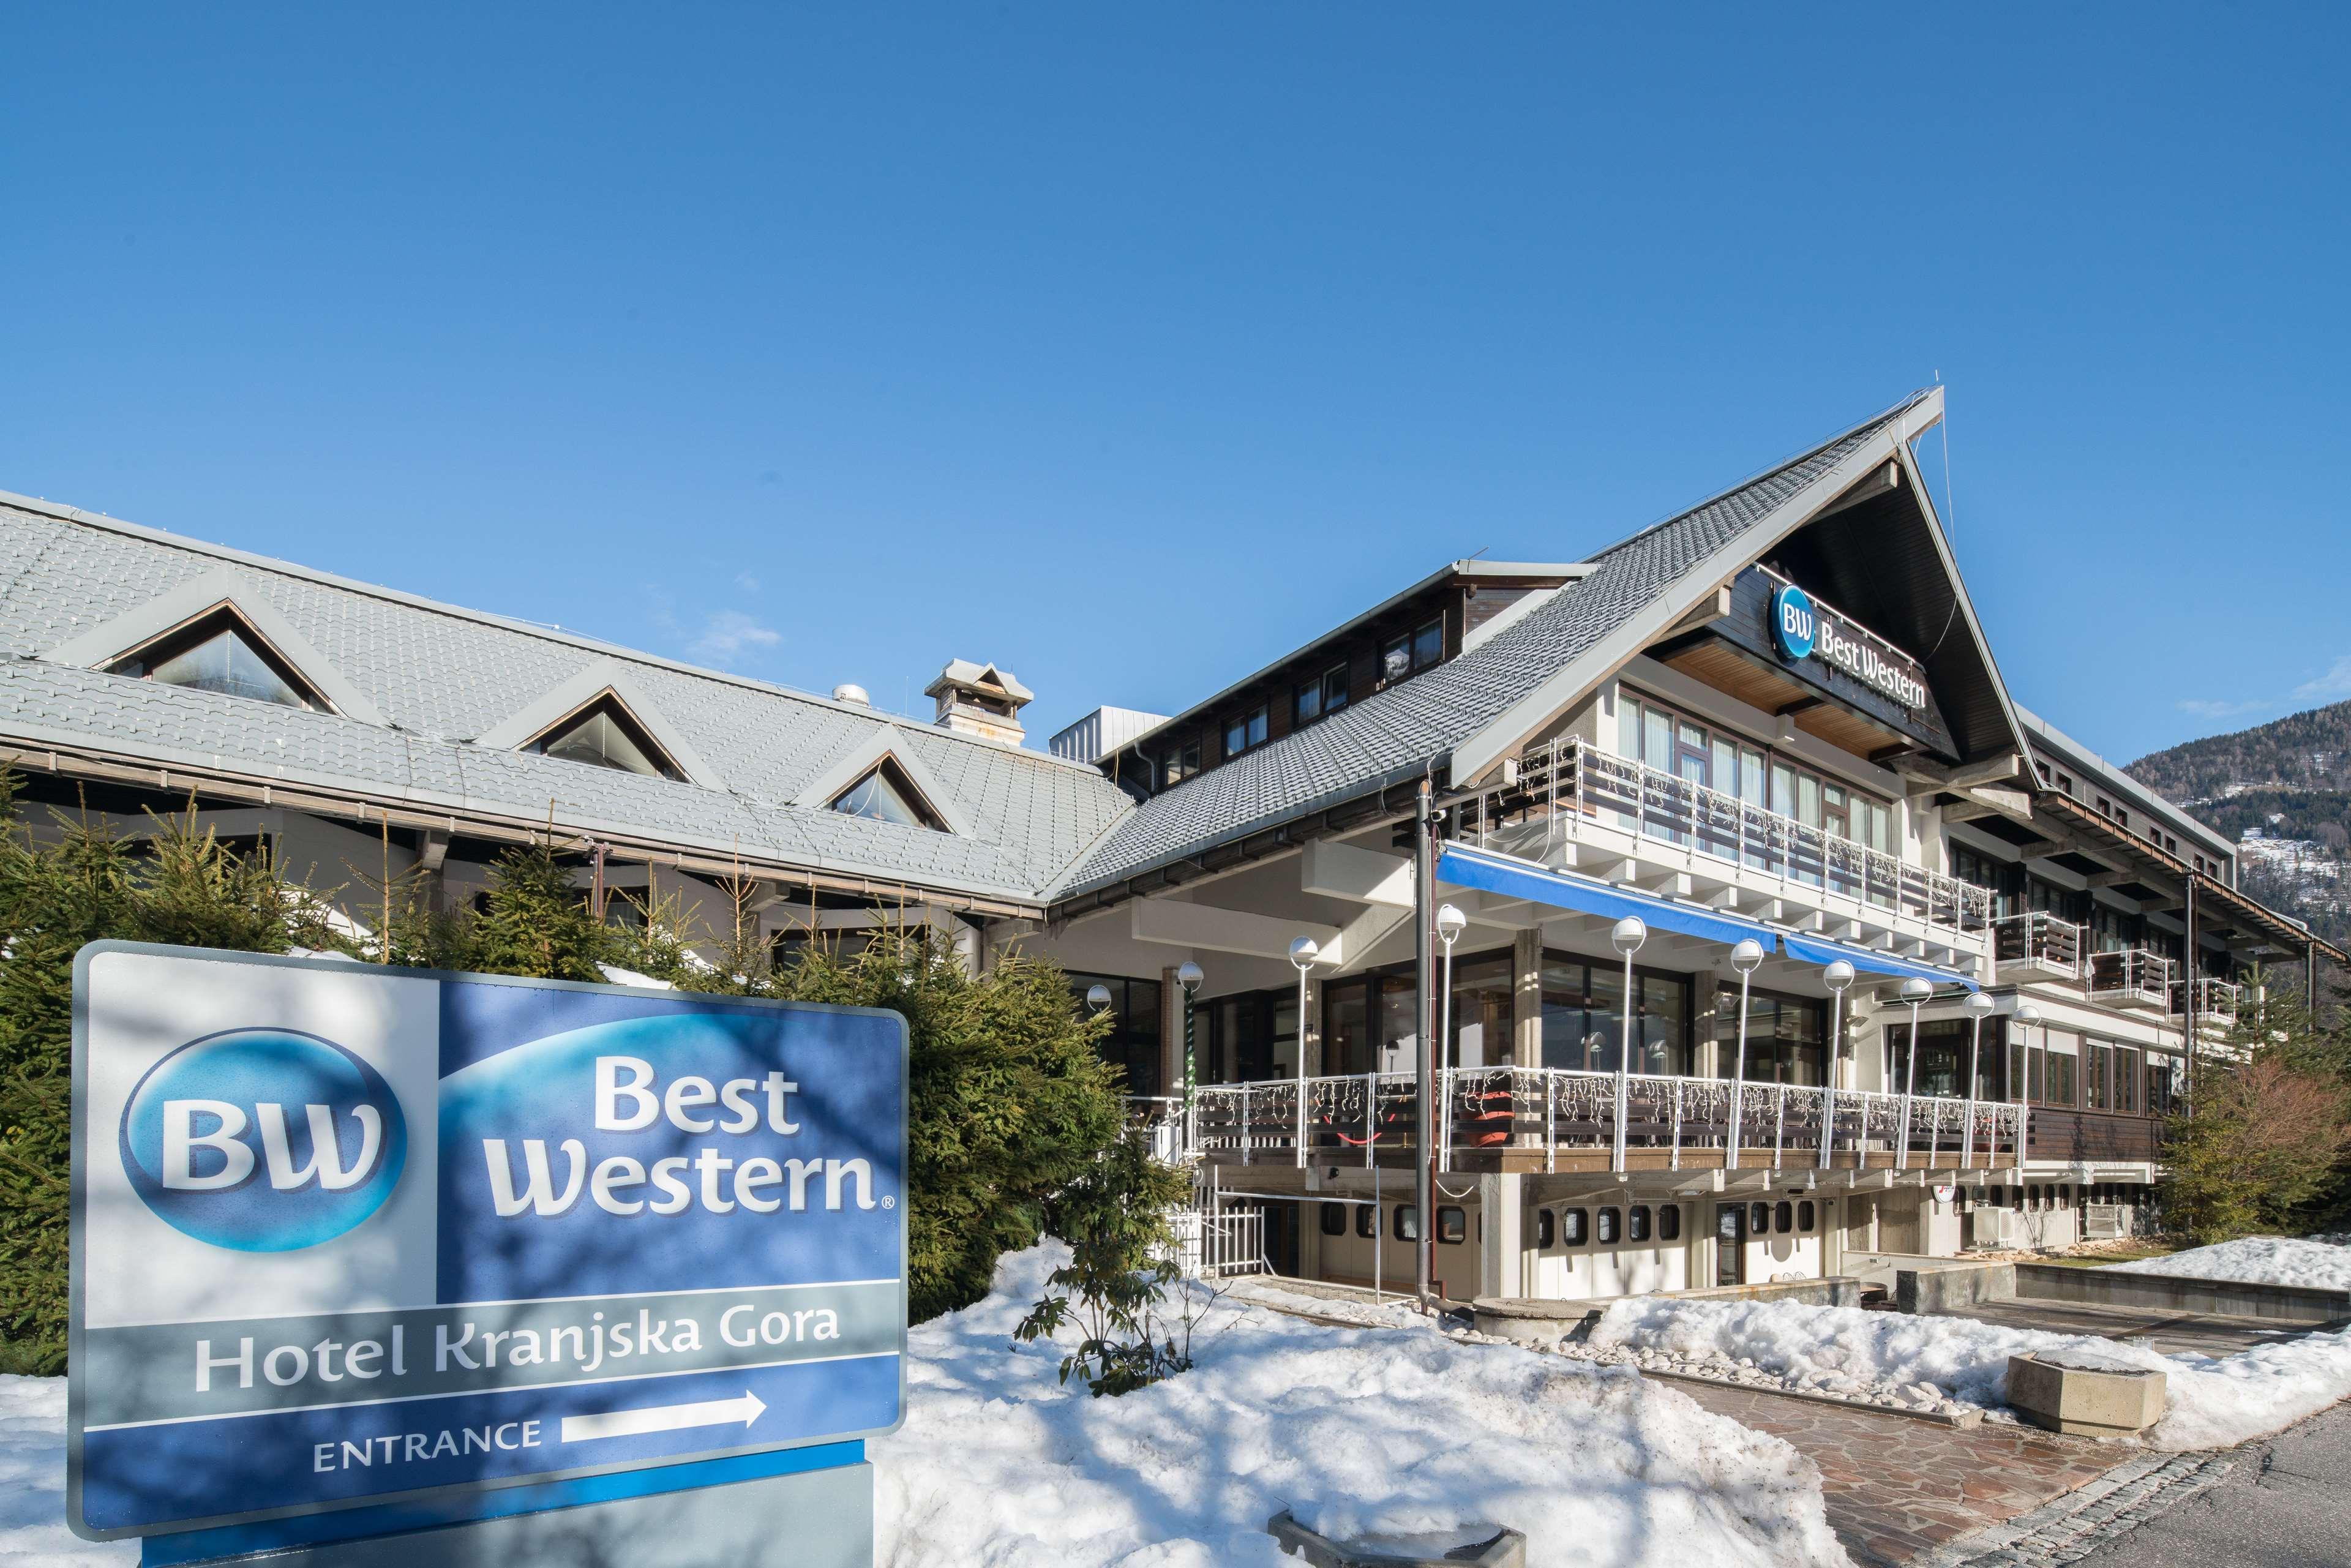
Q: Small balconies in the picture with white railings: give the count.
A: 3